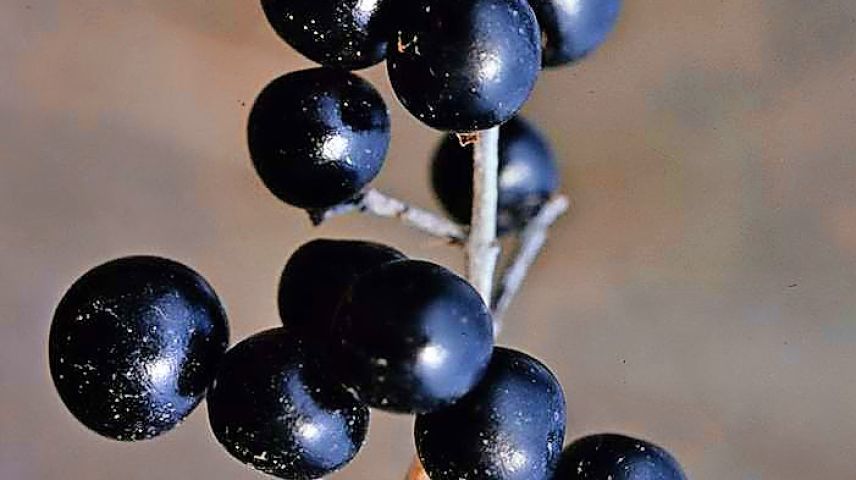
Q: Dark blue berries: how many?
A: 11